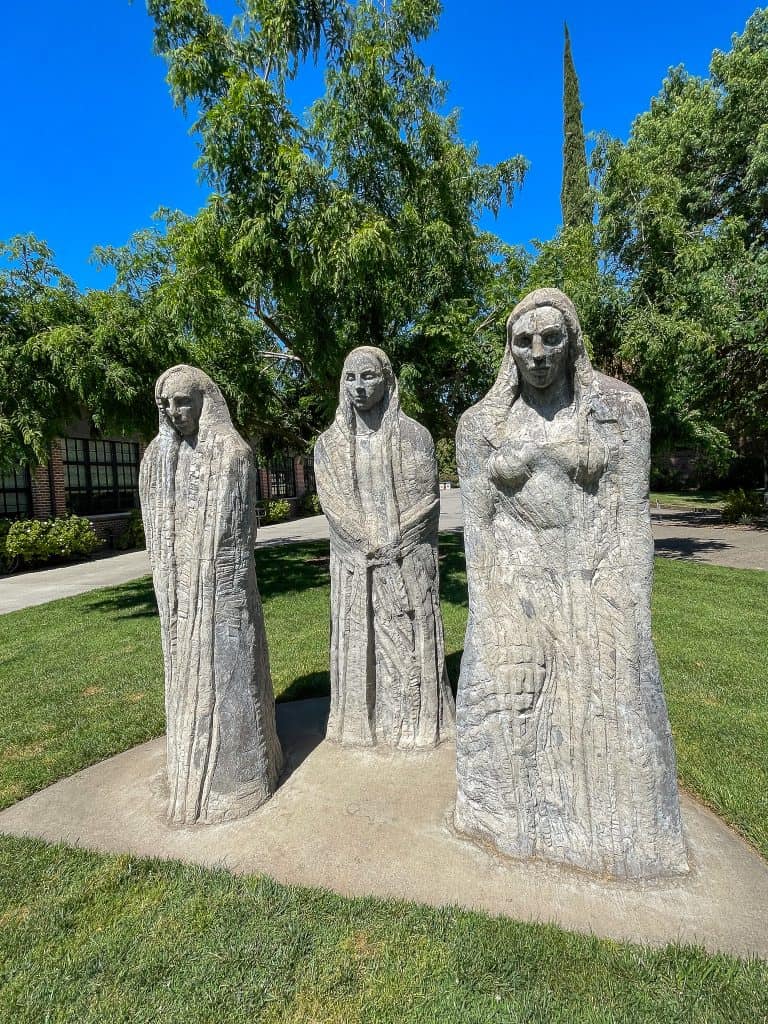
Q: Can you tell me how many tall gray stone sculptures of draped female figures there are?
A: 3